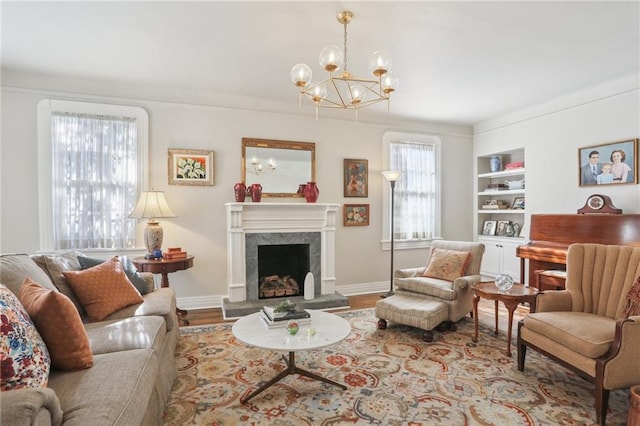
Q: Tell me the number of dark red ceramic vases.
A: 3